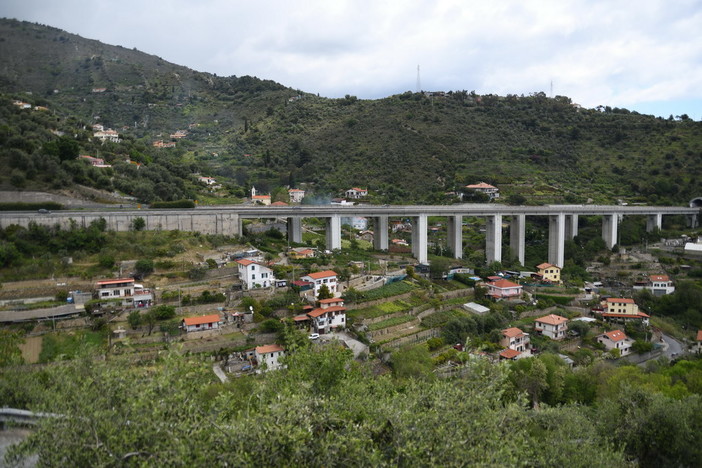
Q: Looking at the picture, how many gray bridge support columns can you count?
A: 12